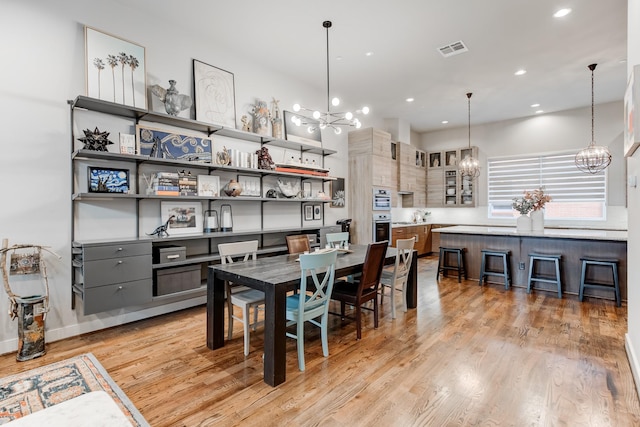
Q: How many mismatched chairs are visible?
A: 6